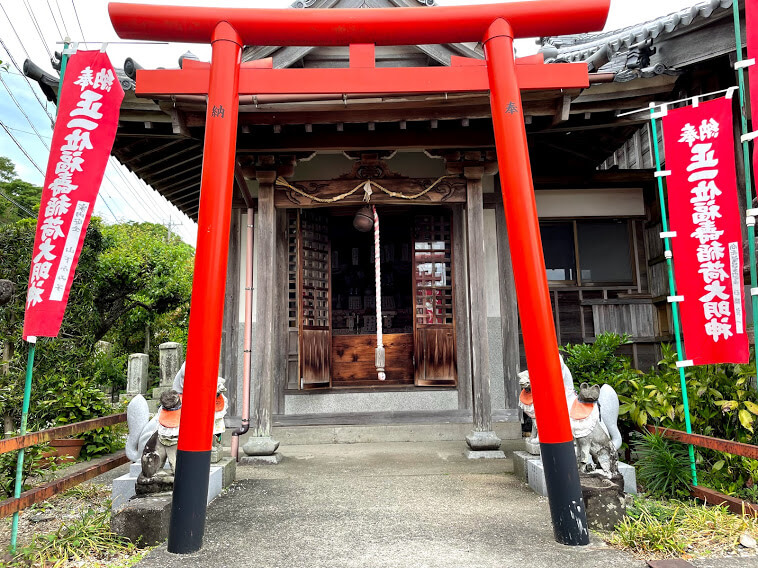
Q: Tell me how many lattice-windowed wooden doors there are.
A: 2